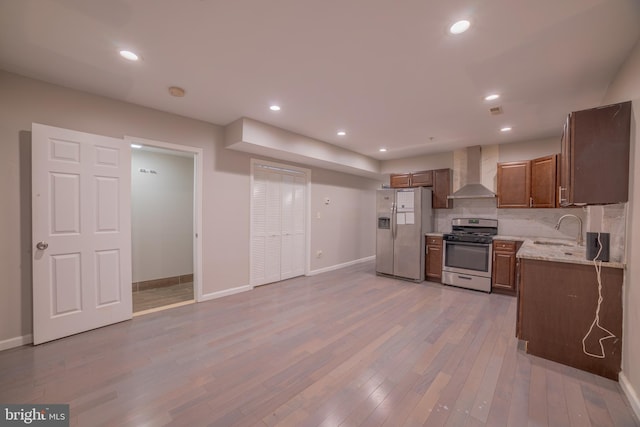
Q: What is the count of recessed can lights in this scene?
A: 7